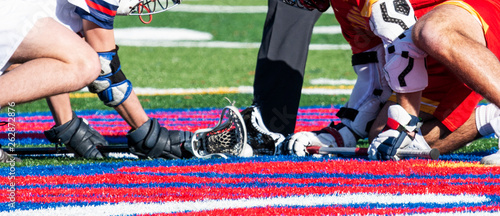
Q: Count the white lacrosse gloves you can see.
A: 2